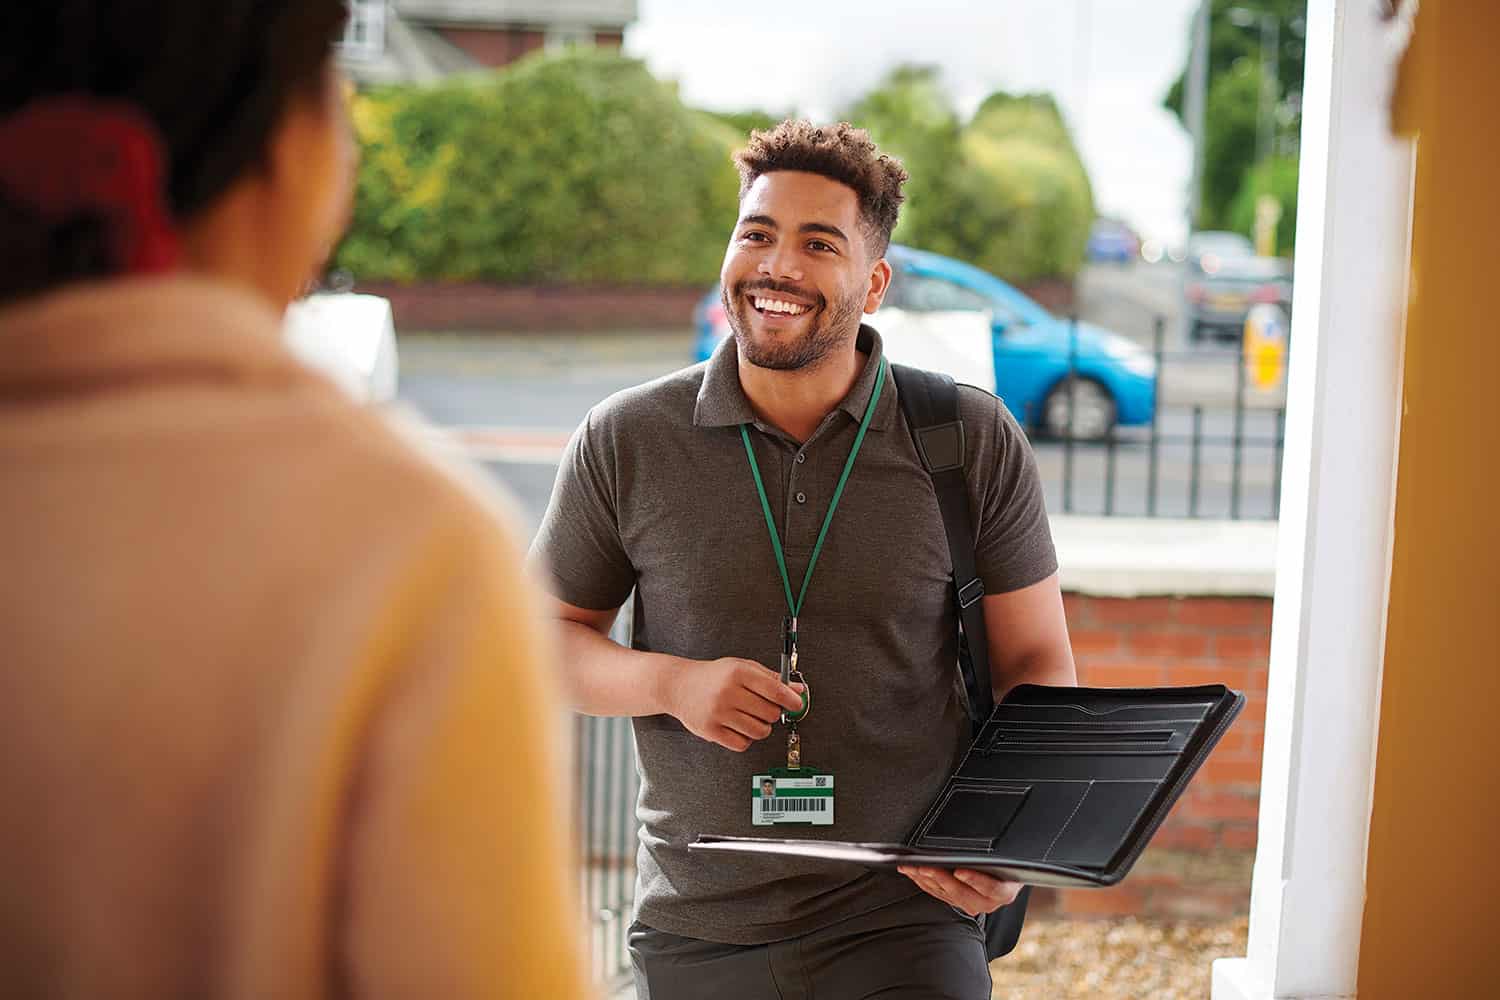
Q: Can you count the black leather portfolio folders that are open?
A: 1